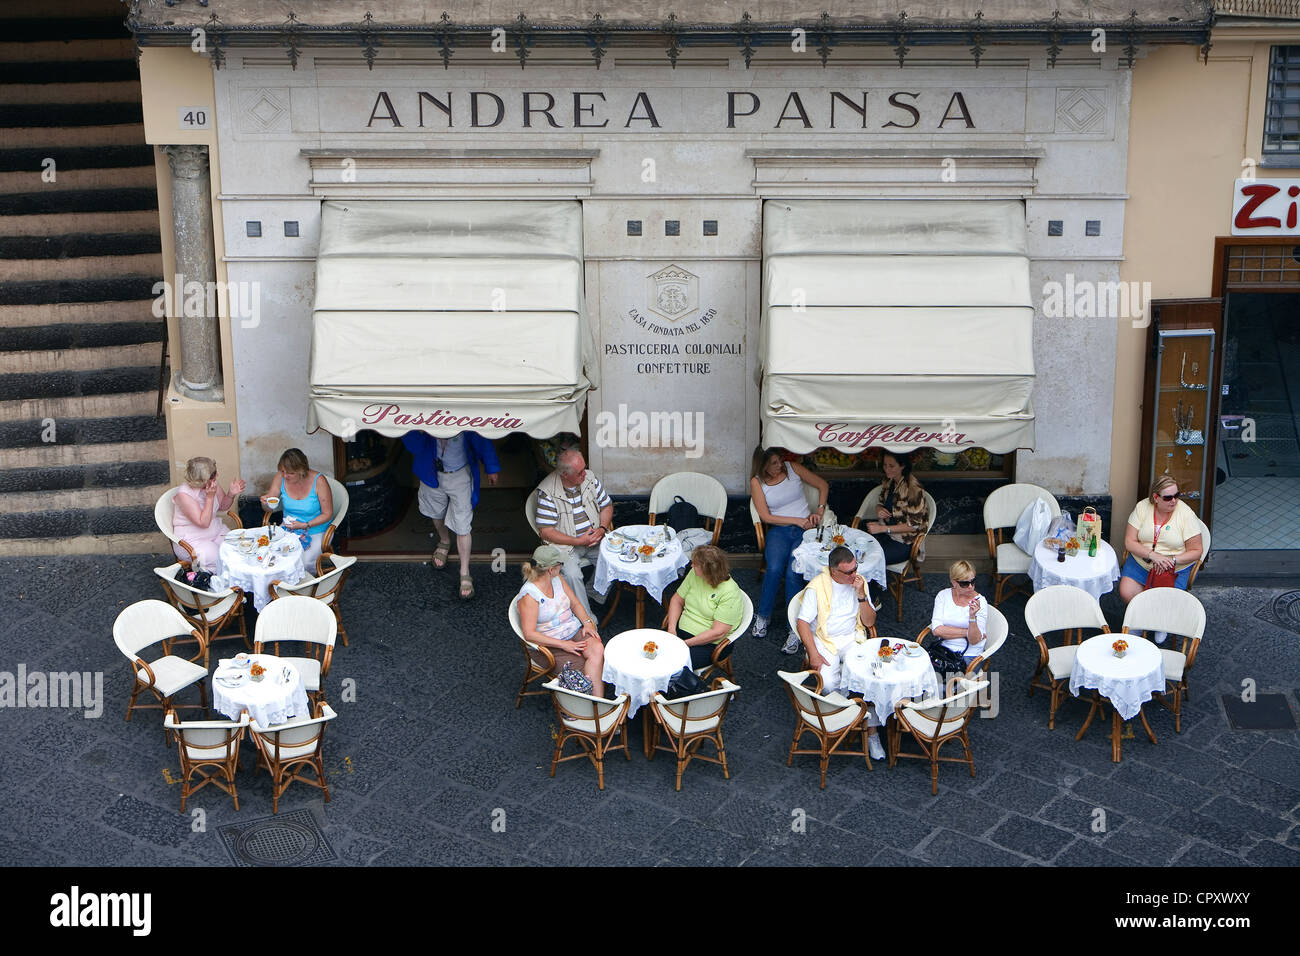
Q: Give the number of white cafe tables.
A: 8